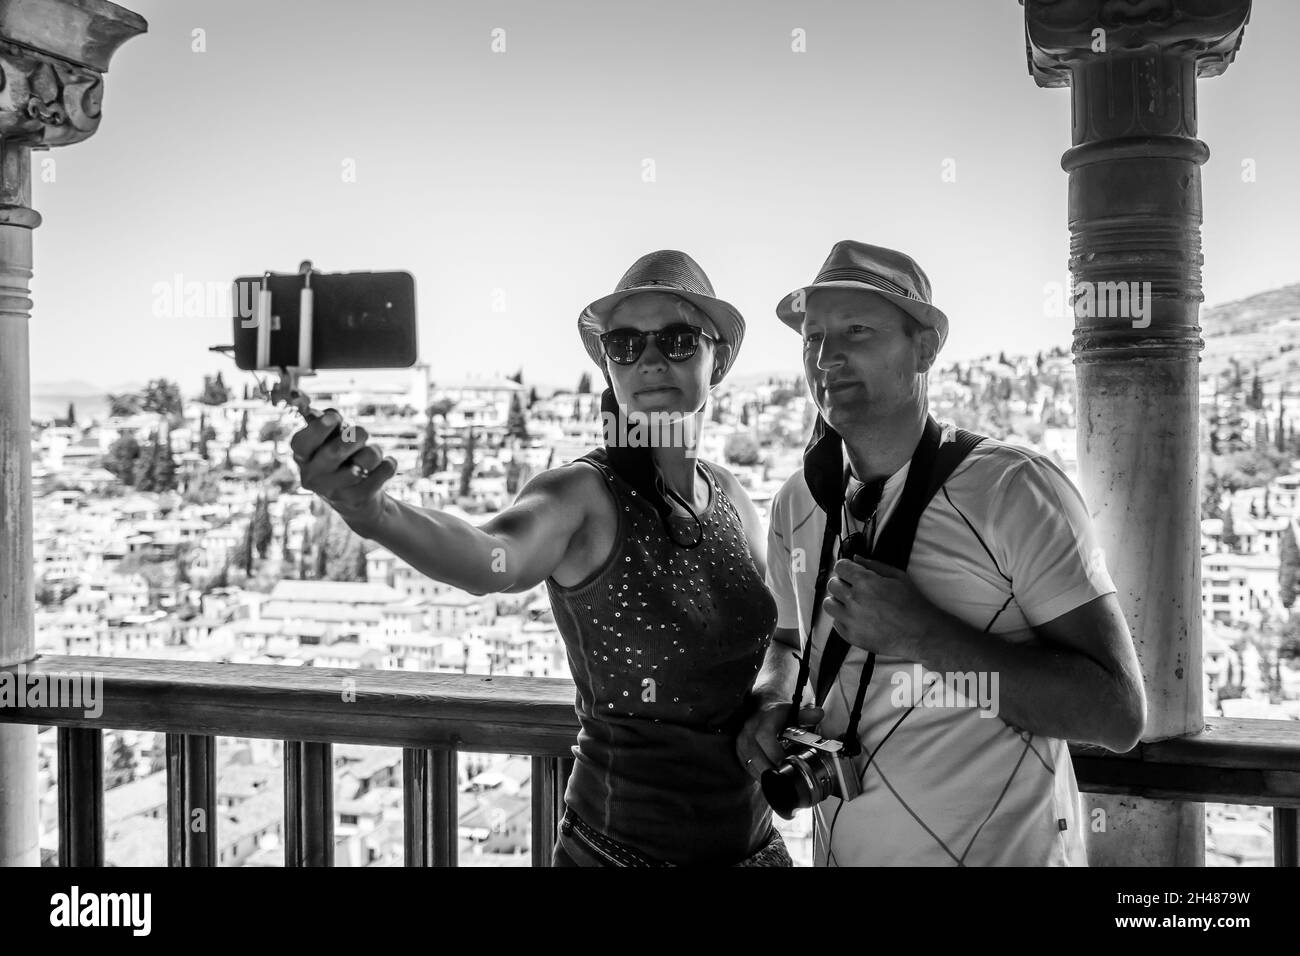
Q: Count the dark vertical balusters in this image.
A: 6